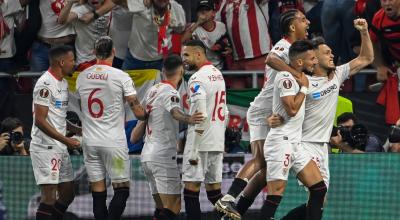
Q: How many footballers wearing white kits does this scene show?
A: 7